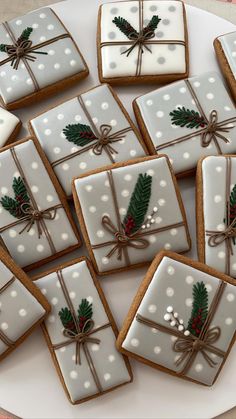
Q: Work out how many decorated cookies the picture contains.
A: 12